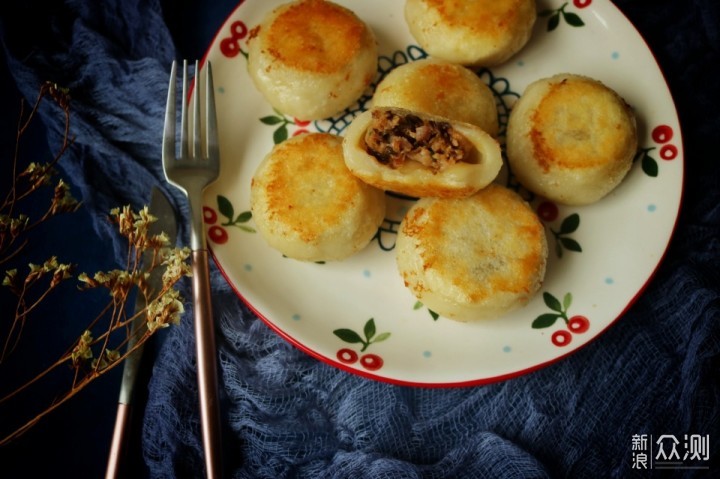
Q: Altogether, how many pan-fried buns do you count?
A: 7